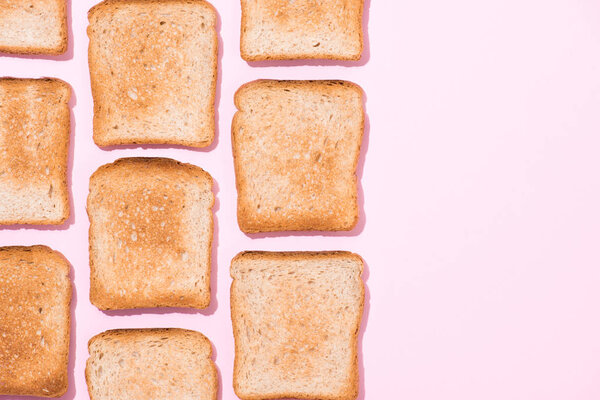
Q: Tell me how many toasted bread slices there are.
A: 9